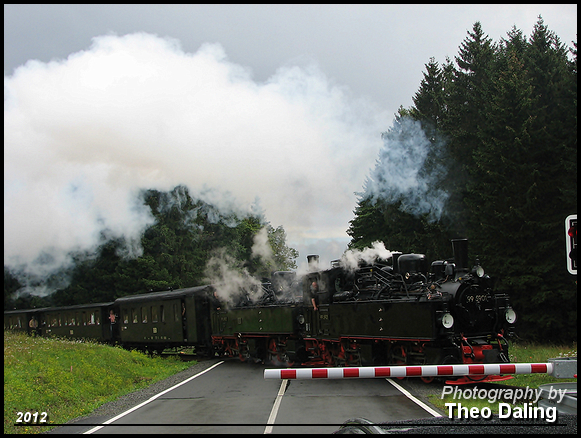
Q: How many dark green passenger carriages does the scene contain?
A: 3